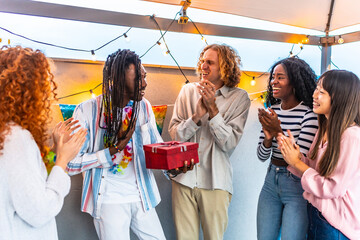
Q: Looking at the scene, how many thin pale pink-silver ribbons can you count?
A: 2